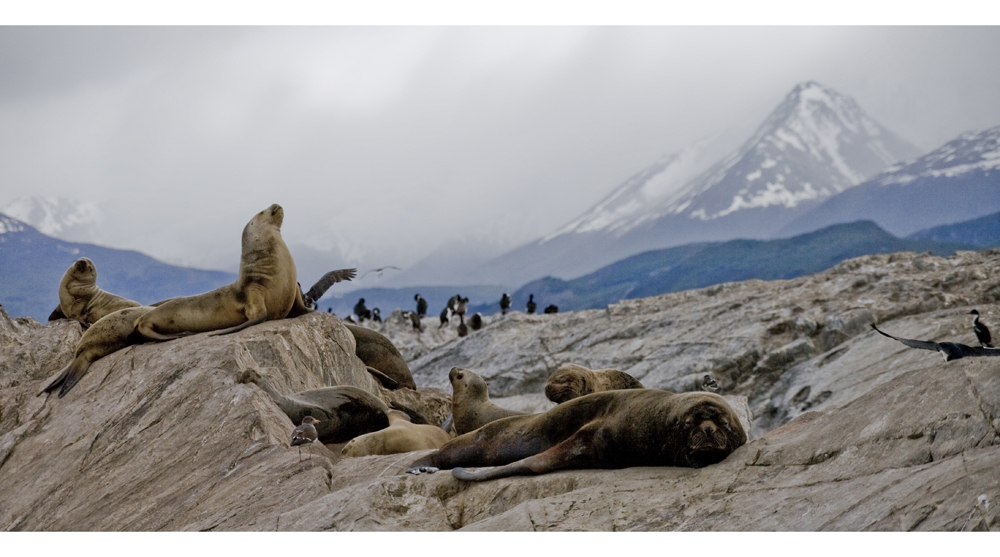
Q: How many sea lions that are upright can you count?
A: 3